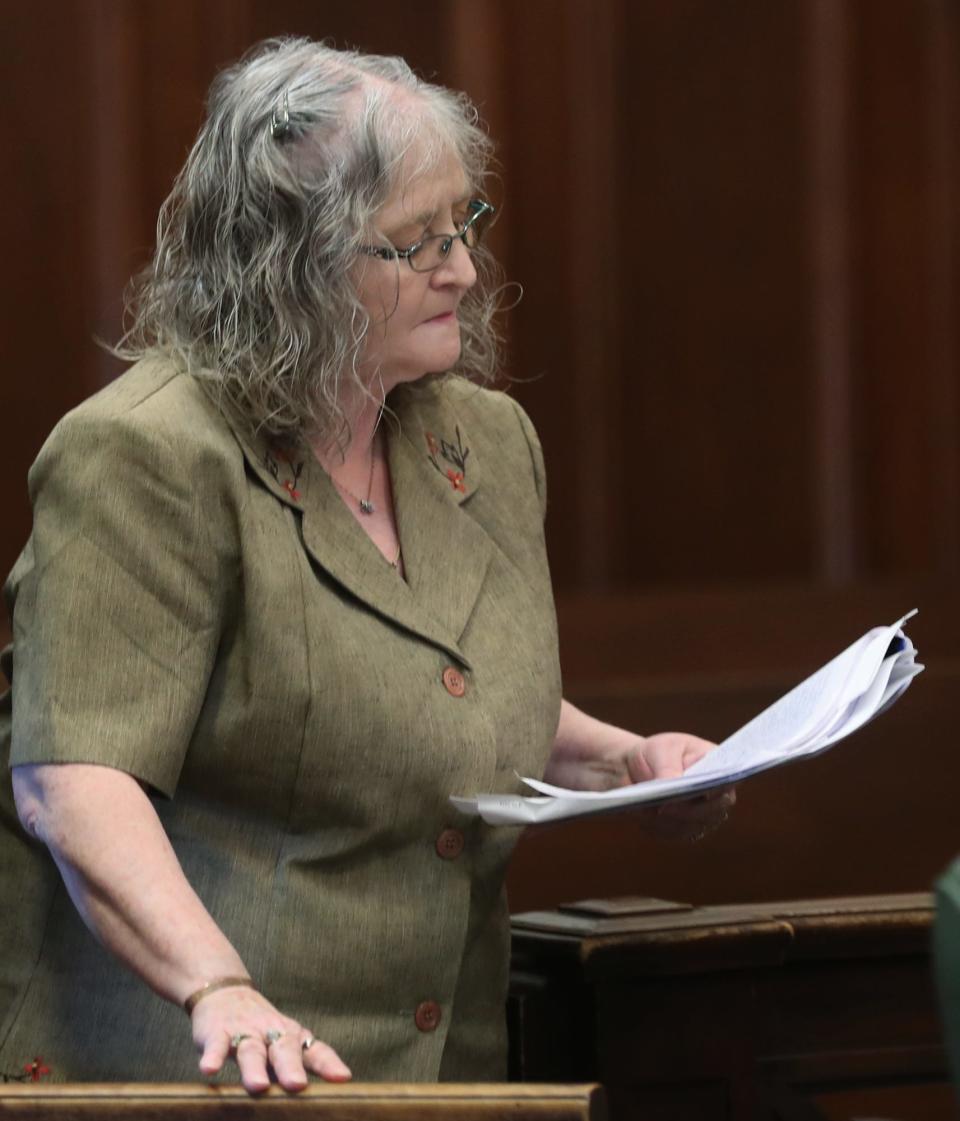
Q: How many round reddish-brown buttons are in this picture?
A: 3